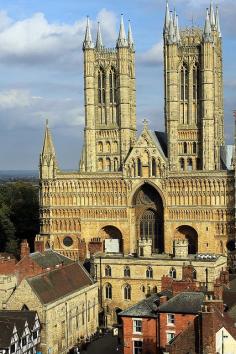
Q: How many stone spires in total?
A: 12